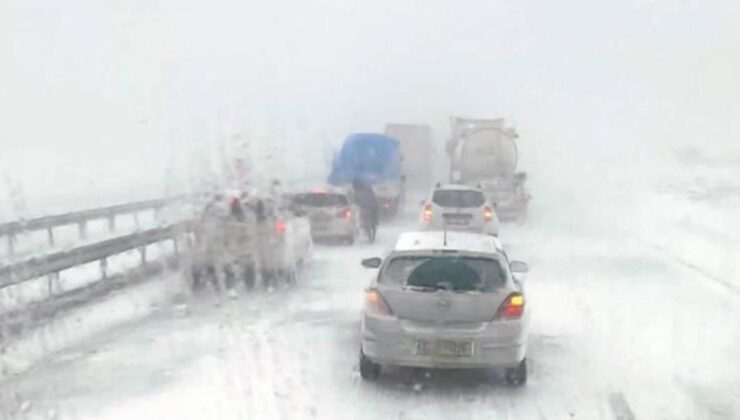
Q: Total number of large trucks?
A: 3